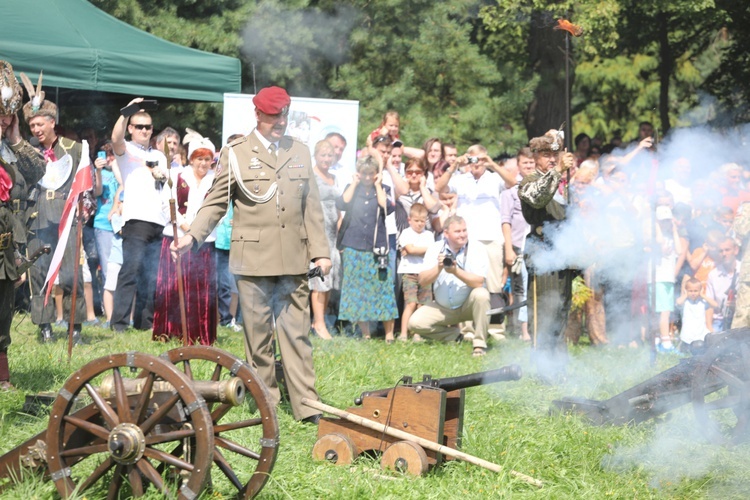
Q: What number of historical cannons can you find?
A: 3